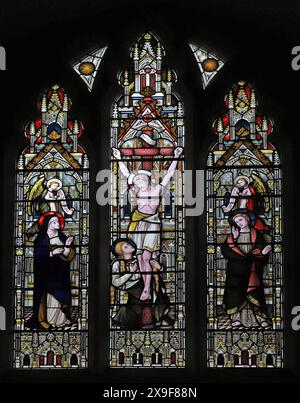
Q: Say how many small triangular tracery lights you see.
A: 2